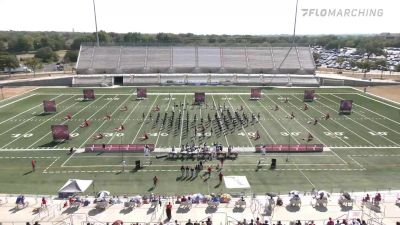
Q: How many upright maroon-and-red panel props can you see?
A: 8